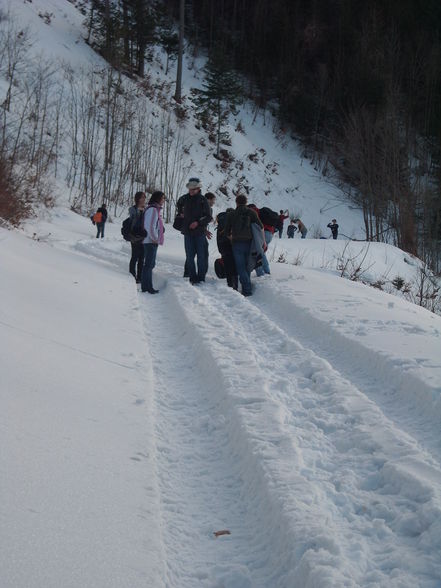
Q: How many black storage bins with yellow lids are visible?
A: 0